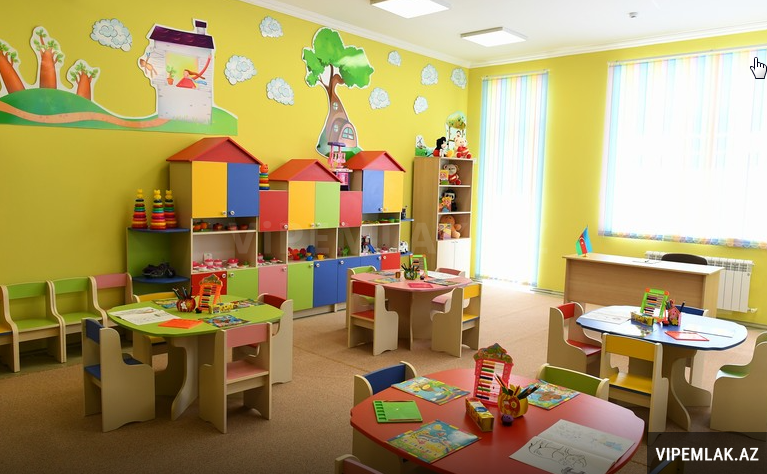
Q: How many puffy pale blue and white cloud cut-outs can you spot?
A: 9